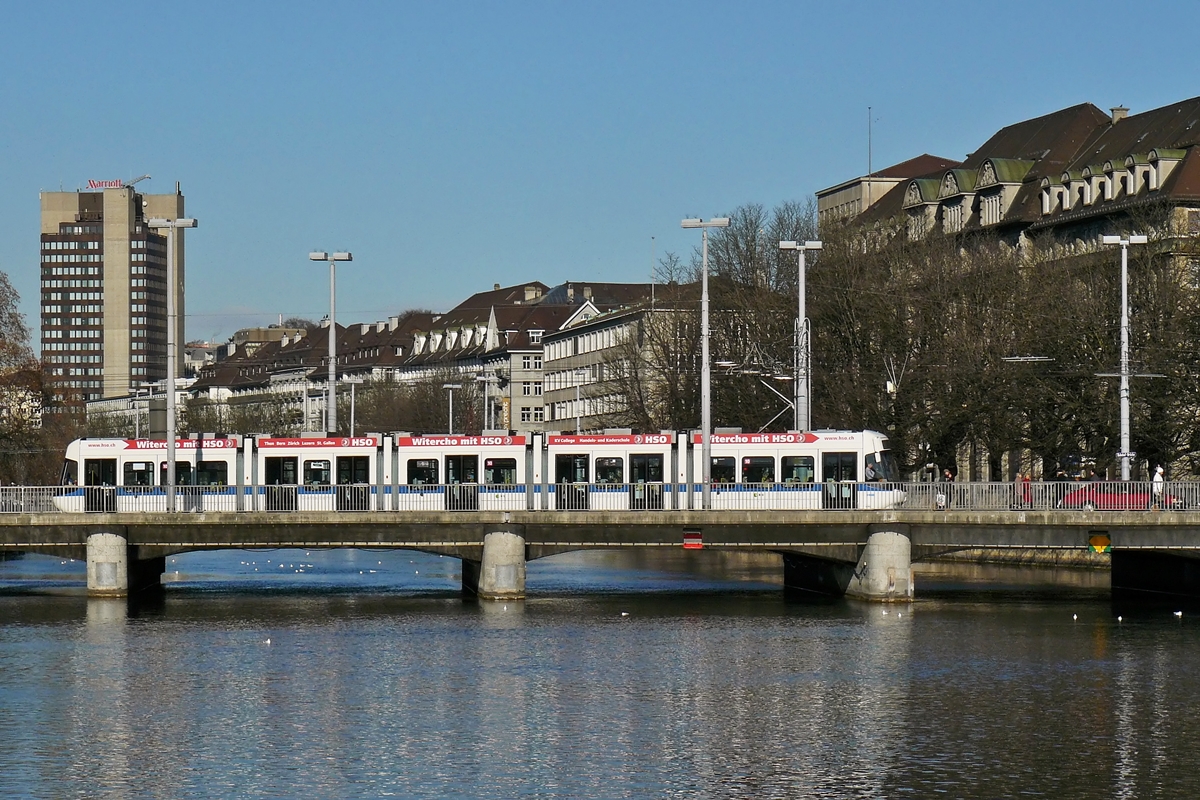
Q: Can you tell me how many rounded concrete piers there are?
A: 3